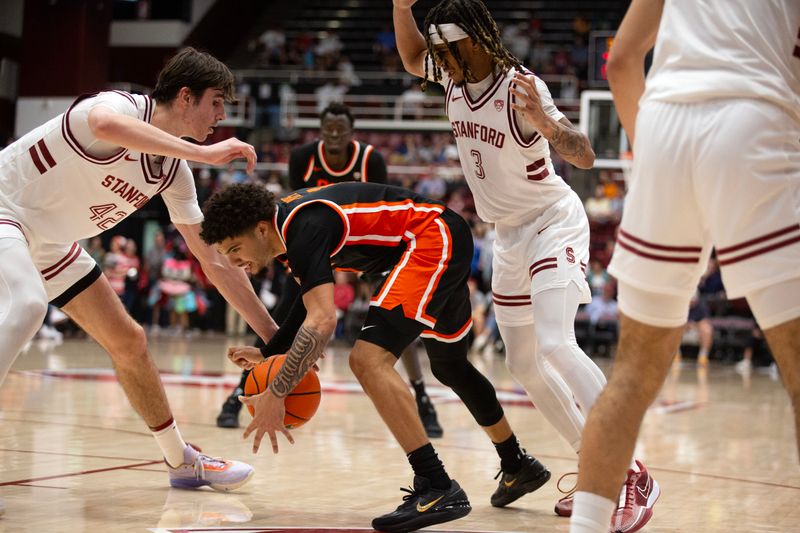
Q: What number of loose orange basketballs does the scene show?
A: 1